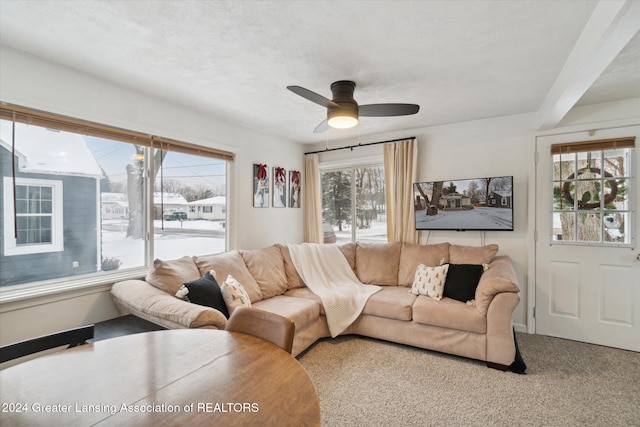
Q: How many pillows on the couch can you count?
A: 4